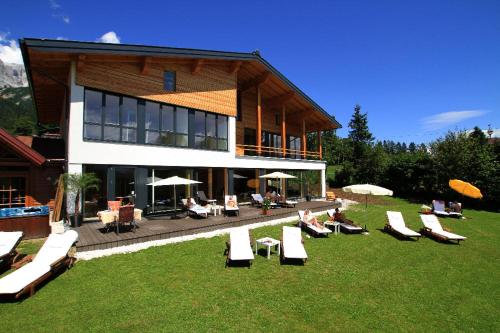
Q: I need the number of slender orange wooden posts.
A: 4